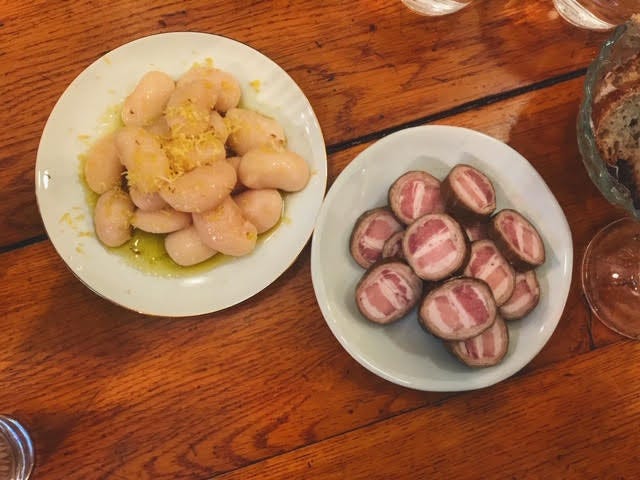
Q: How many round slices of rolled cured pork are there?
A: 12